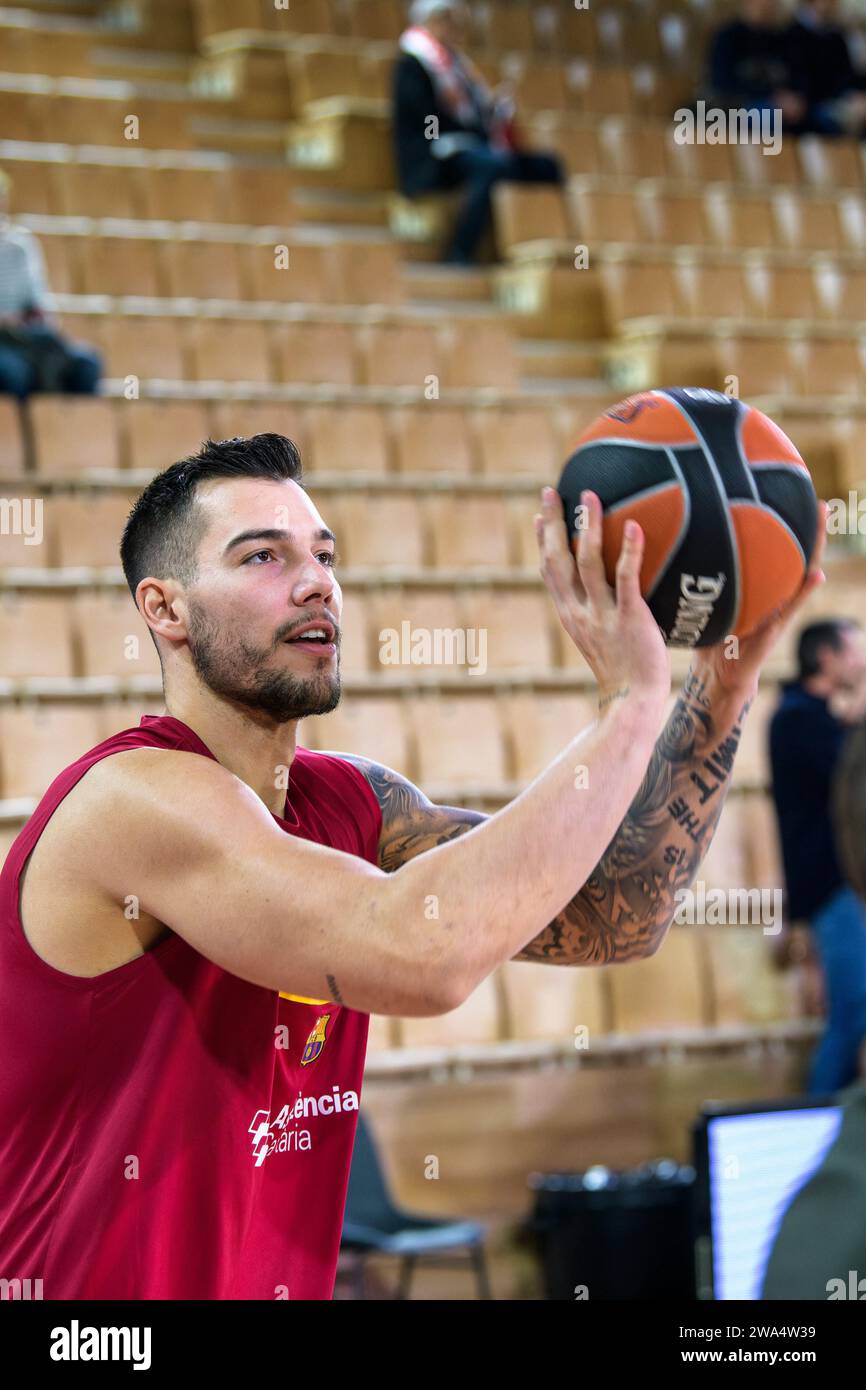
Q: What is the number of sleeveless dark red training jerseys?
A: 1